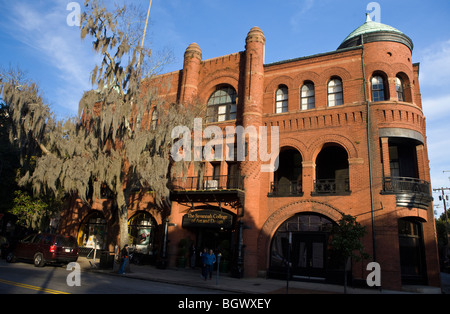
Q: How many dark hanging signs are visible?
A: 1